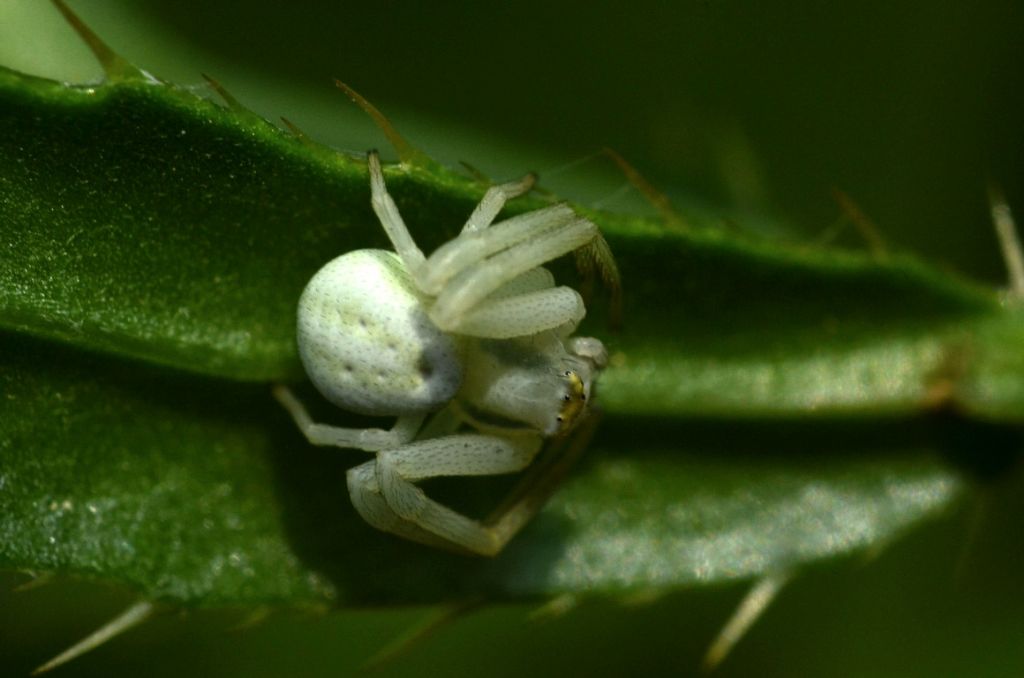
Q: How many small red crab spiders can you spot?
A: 0